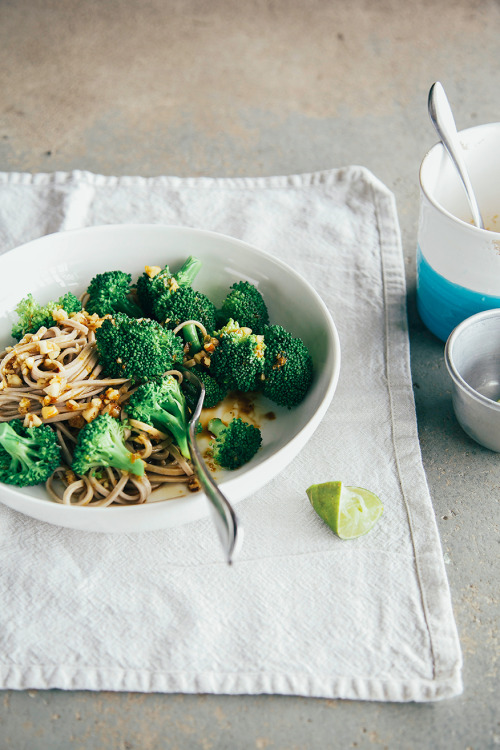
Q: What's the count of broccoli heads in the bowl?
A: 13